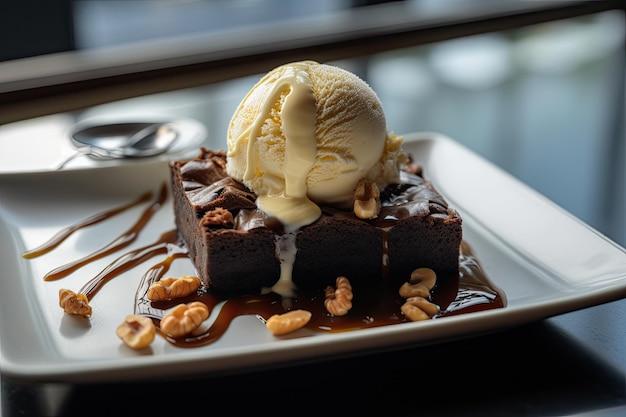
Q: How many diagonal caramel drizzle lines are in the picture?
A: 3